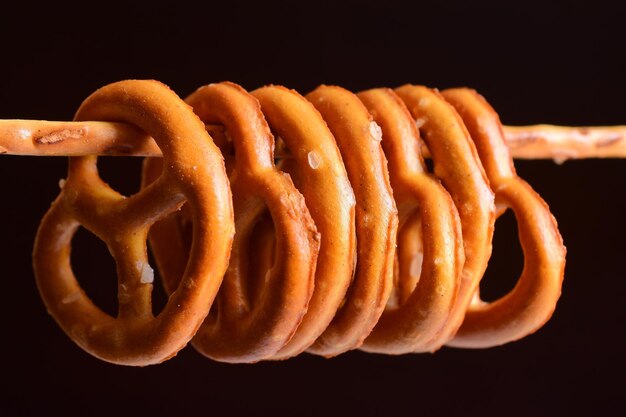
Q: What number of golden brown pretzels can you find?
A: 7